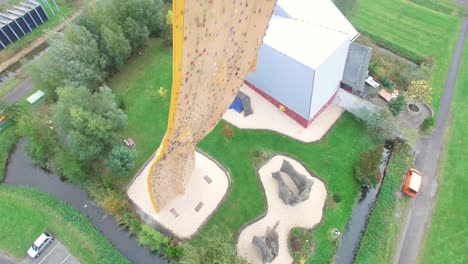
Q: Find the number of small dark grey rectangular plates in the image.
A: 3